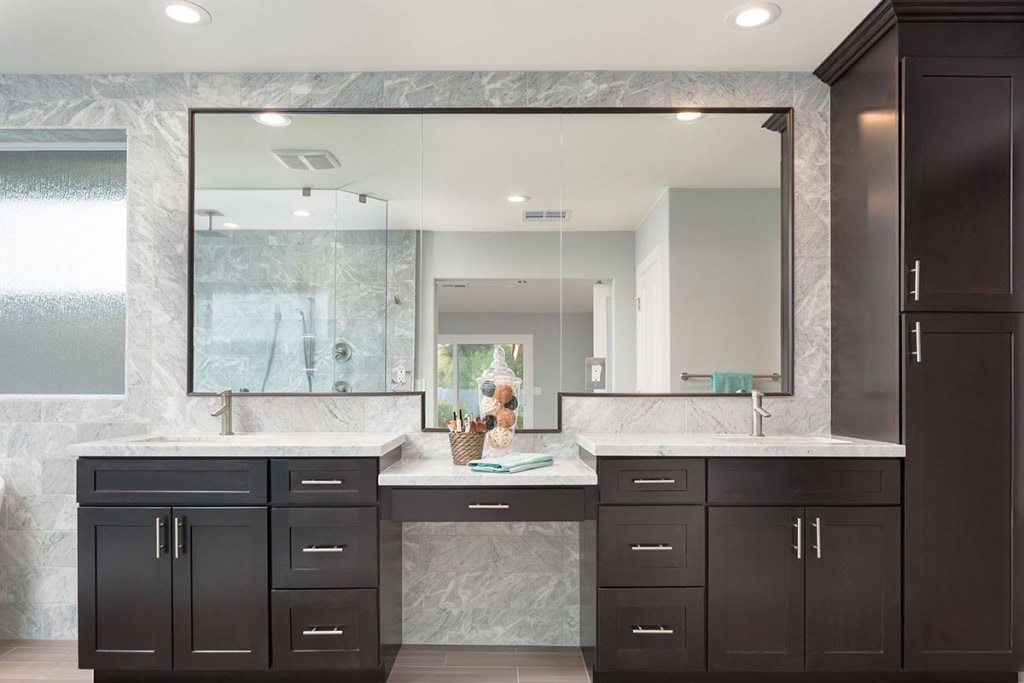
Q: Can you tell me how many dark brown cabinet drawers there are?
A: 7